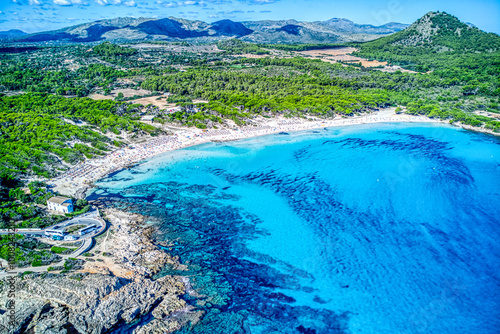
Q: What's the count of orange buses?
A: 0